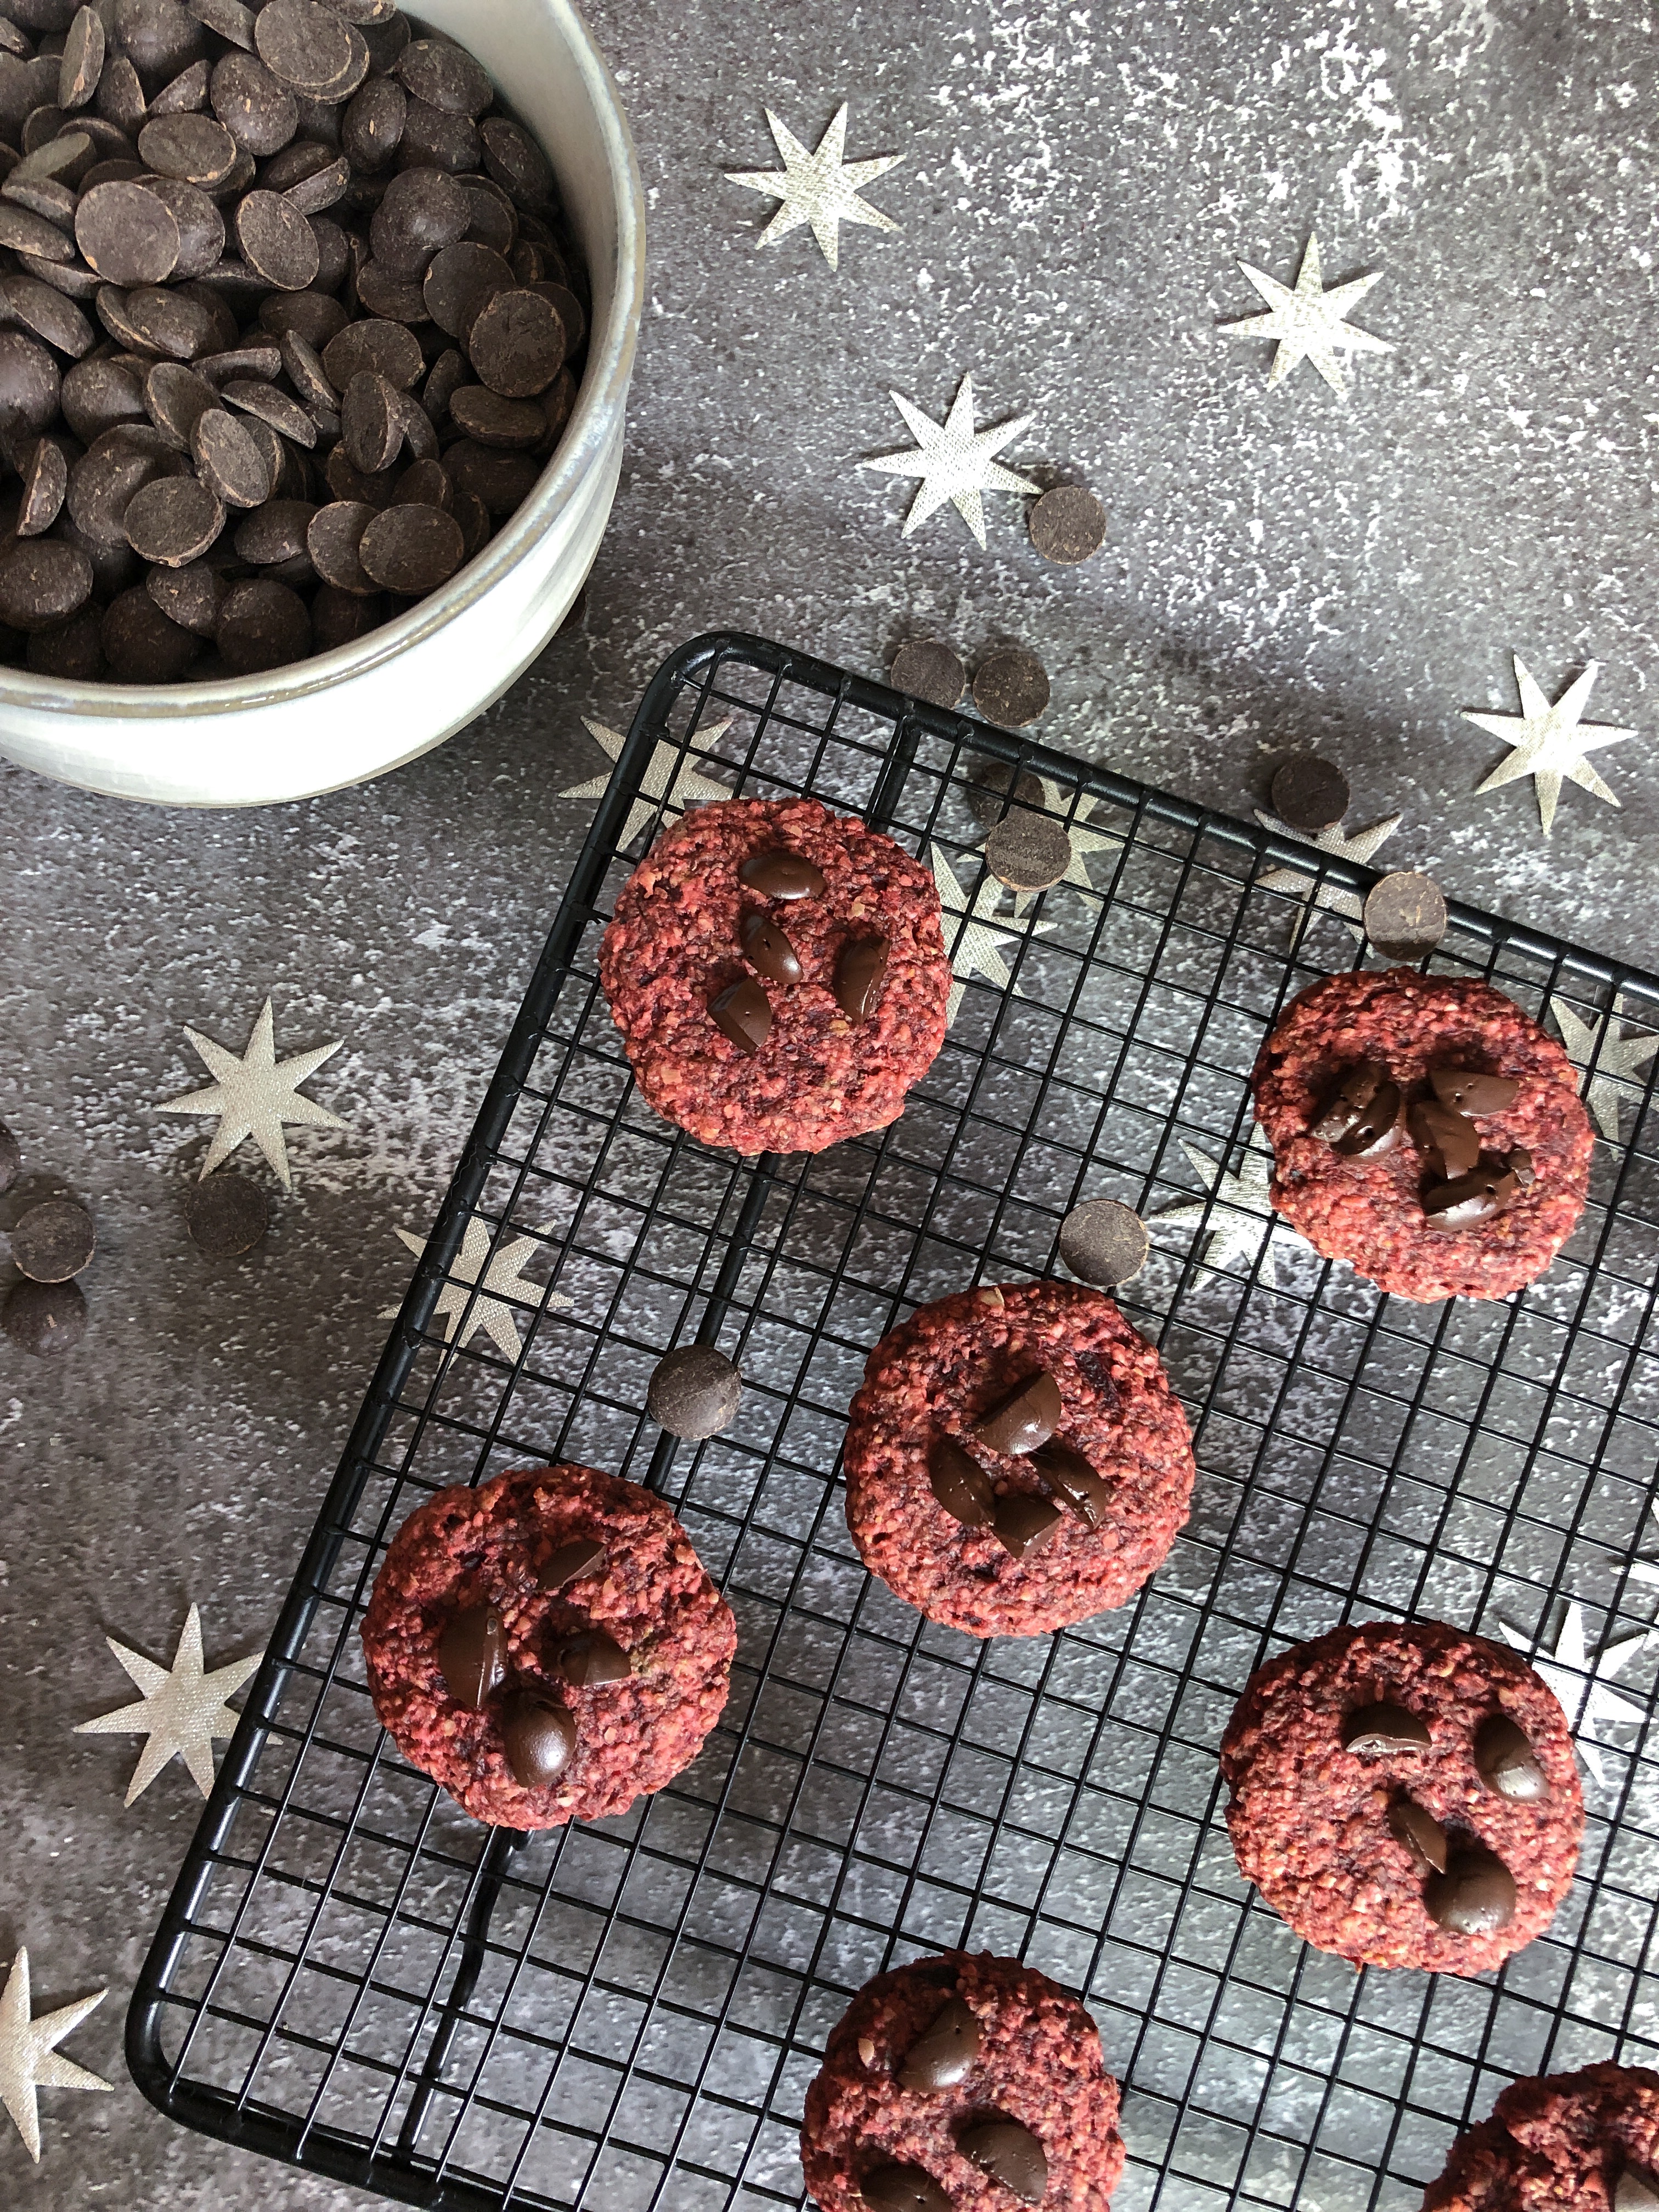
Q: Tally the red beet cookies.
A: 7